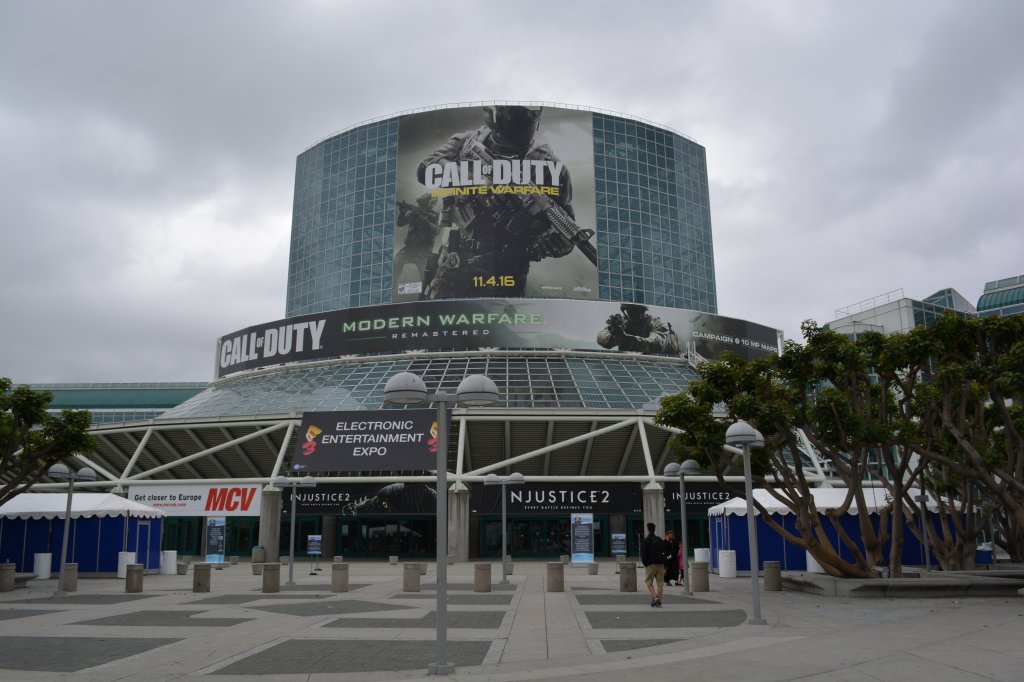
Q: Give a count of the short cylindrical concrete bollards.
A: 12